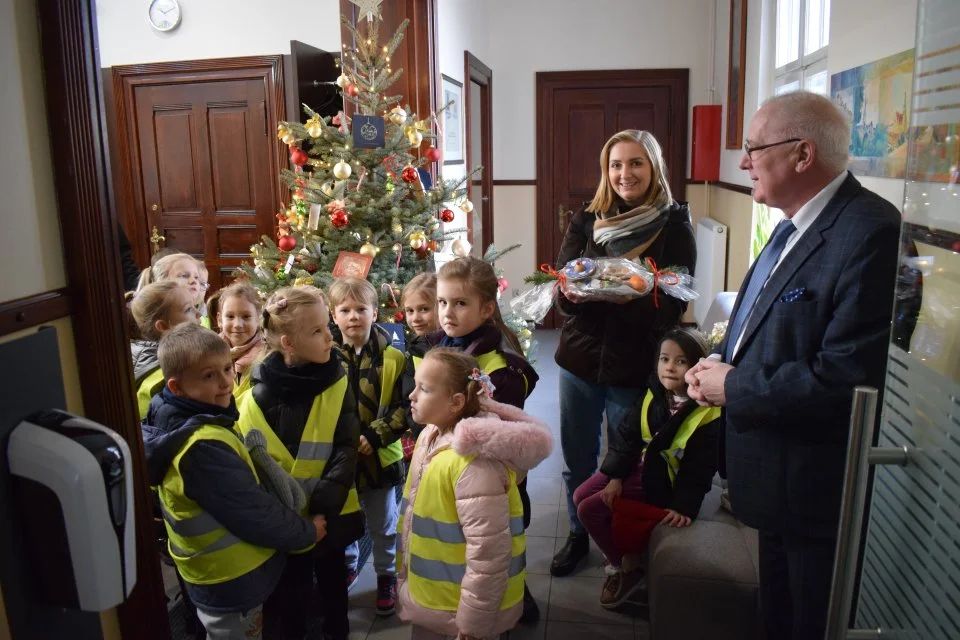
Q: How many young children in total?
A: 11